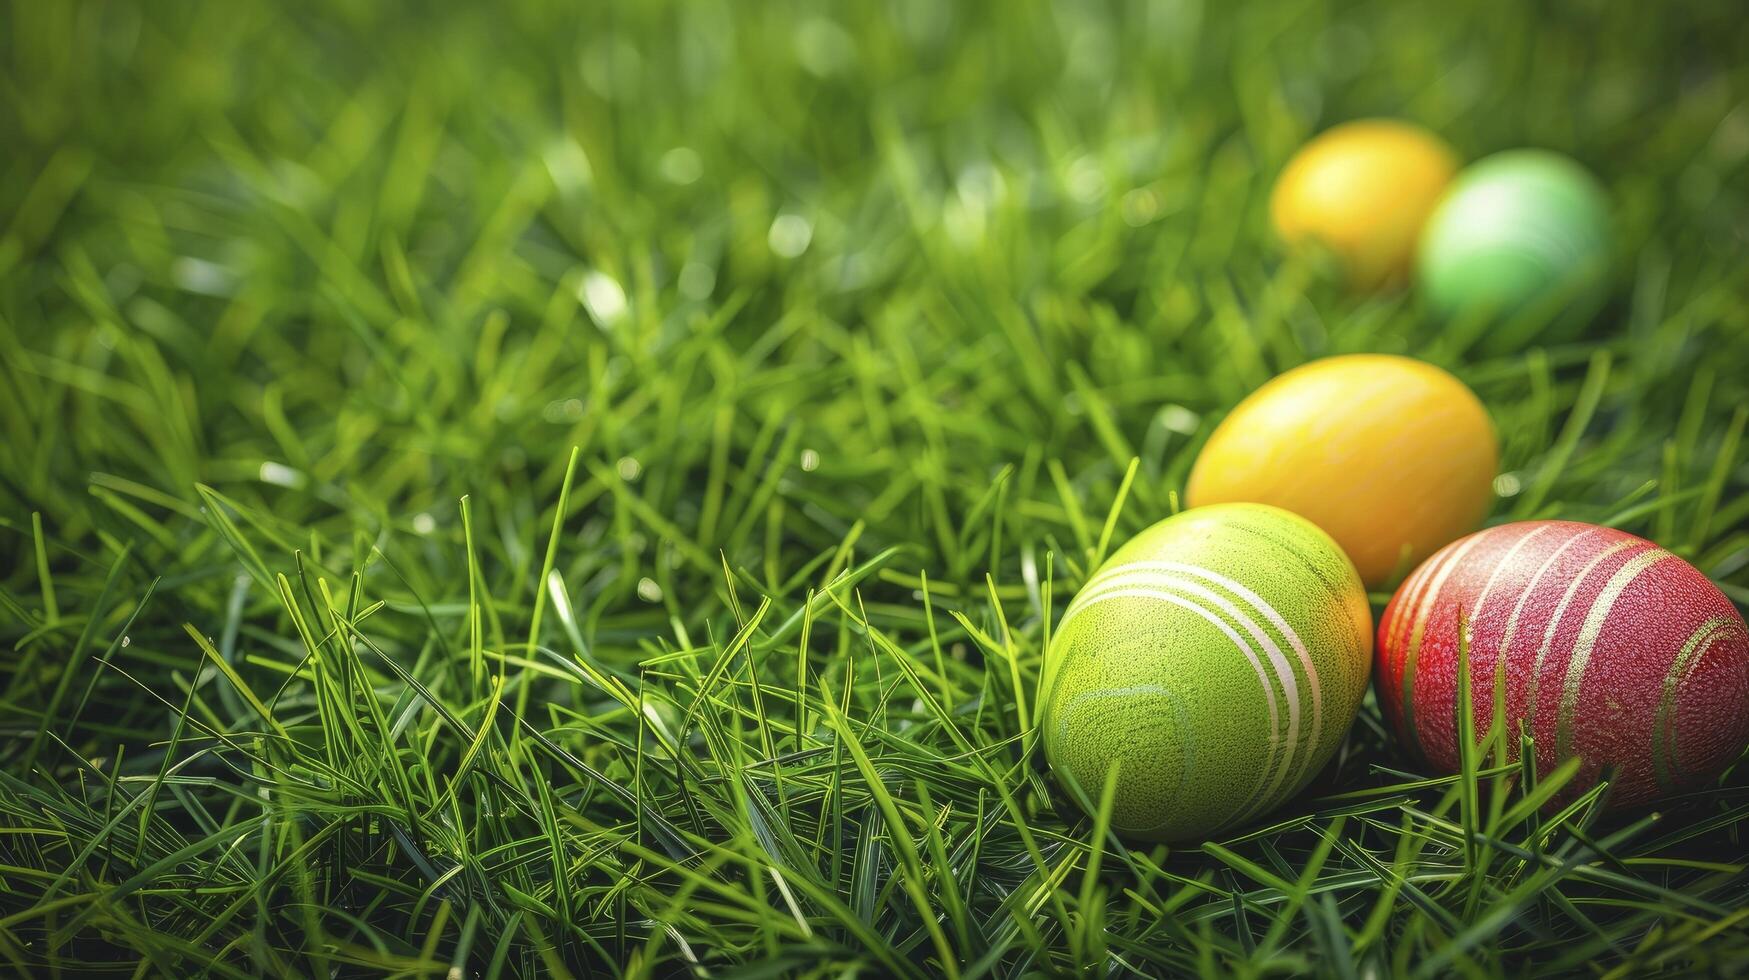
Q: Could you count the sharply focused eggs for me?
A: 2